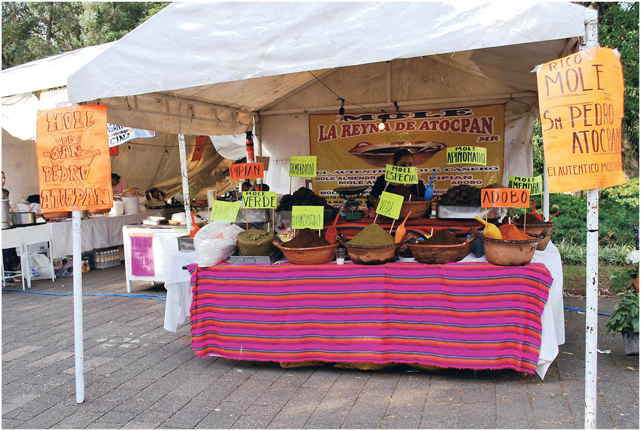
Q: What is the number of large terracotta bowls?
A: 6